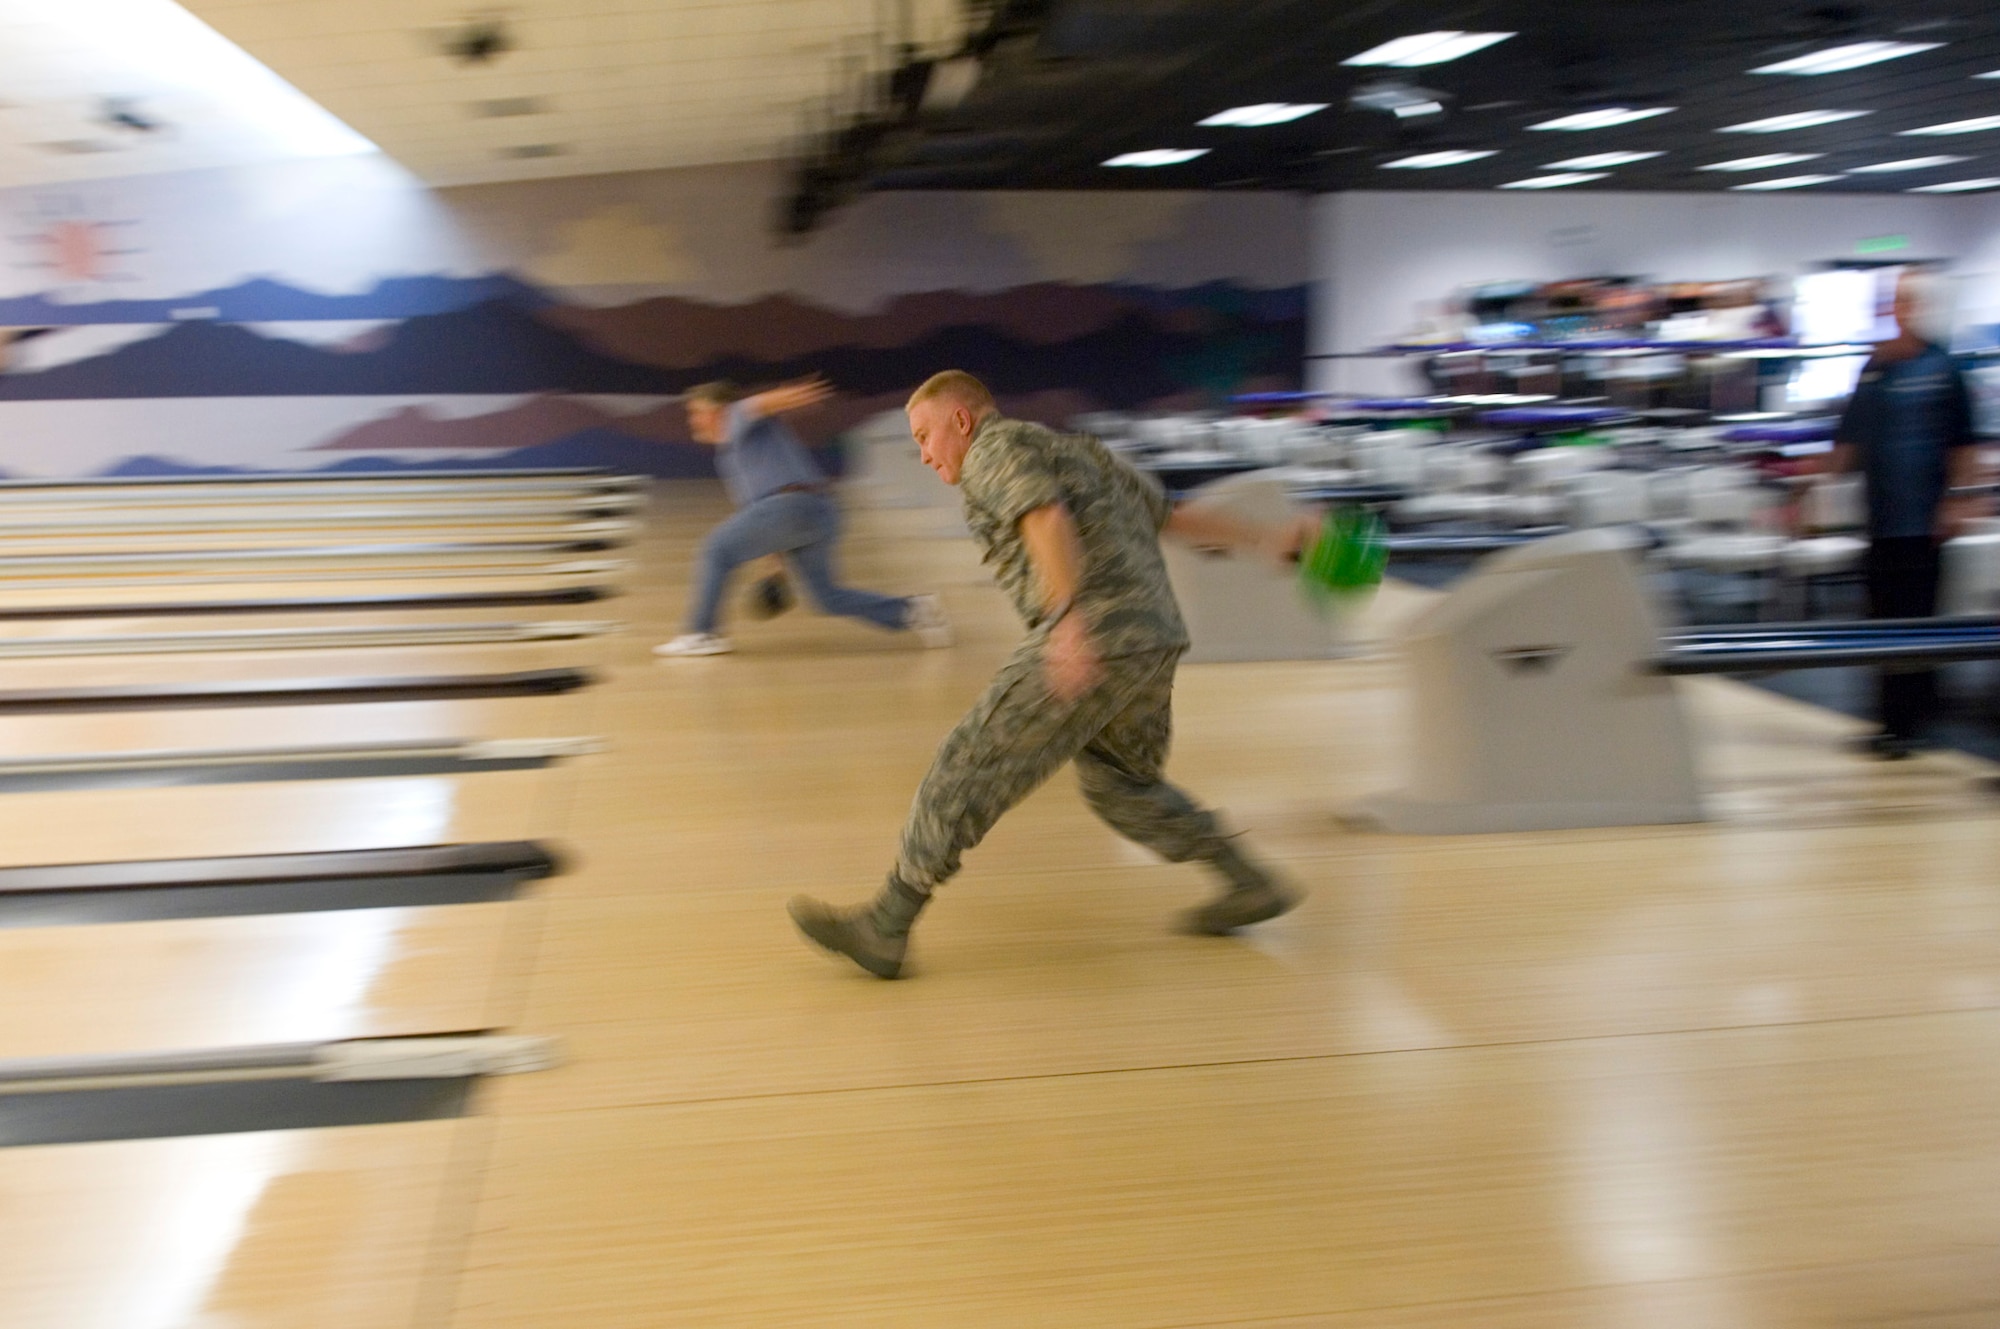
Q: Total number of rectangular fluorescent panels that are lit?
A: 15